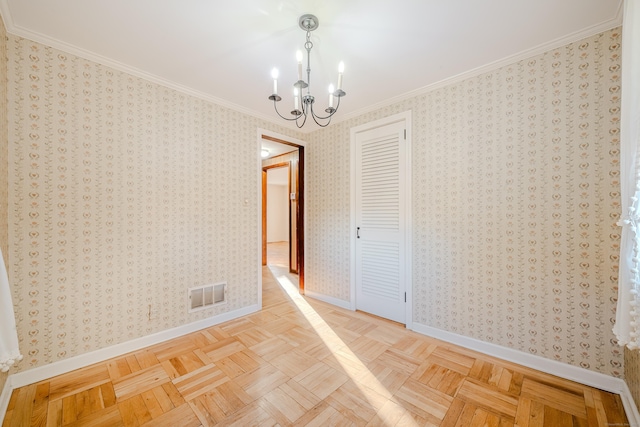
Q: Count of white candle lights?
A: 5